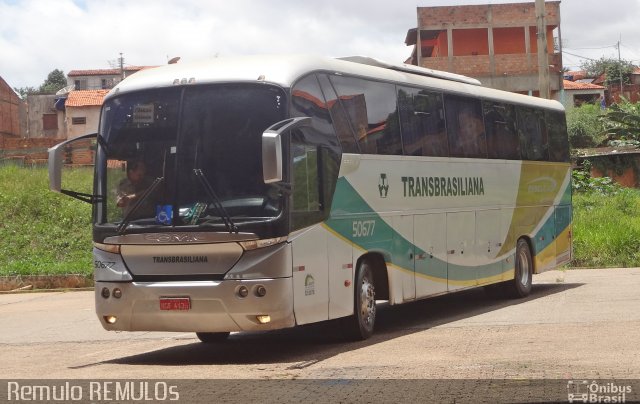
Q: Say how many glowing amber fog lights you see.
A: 2